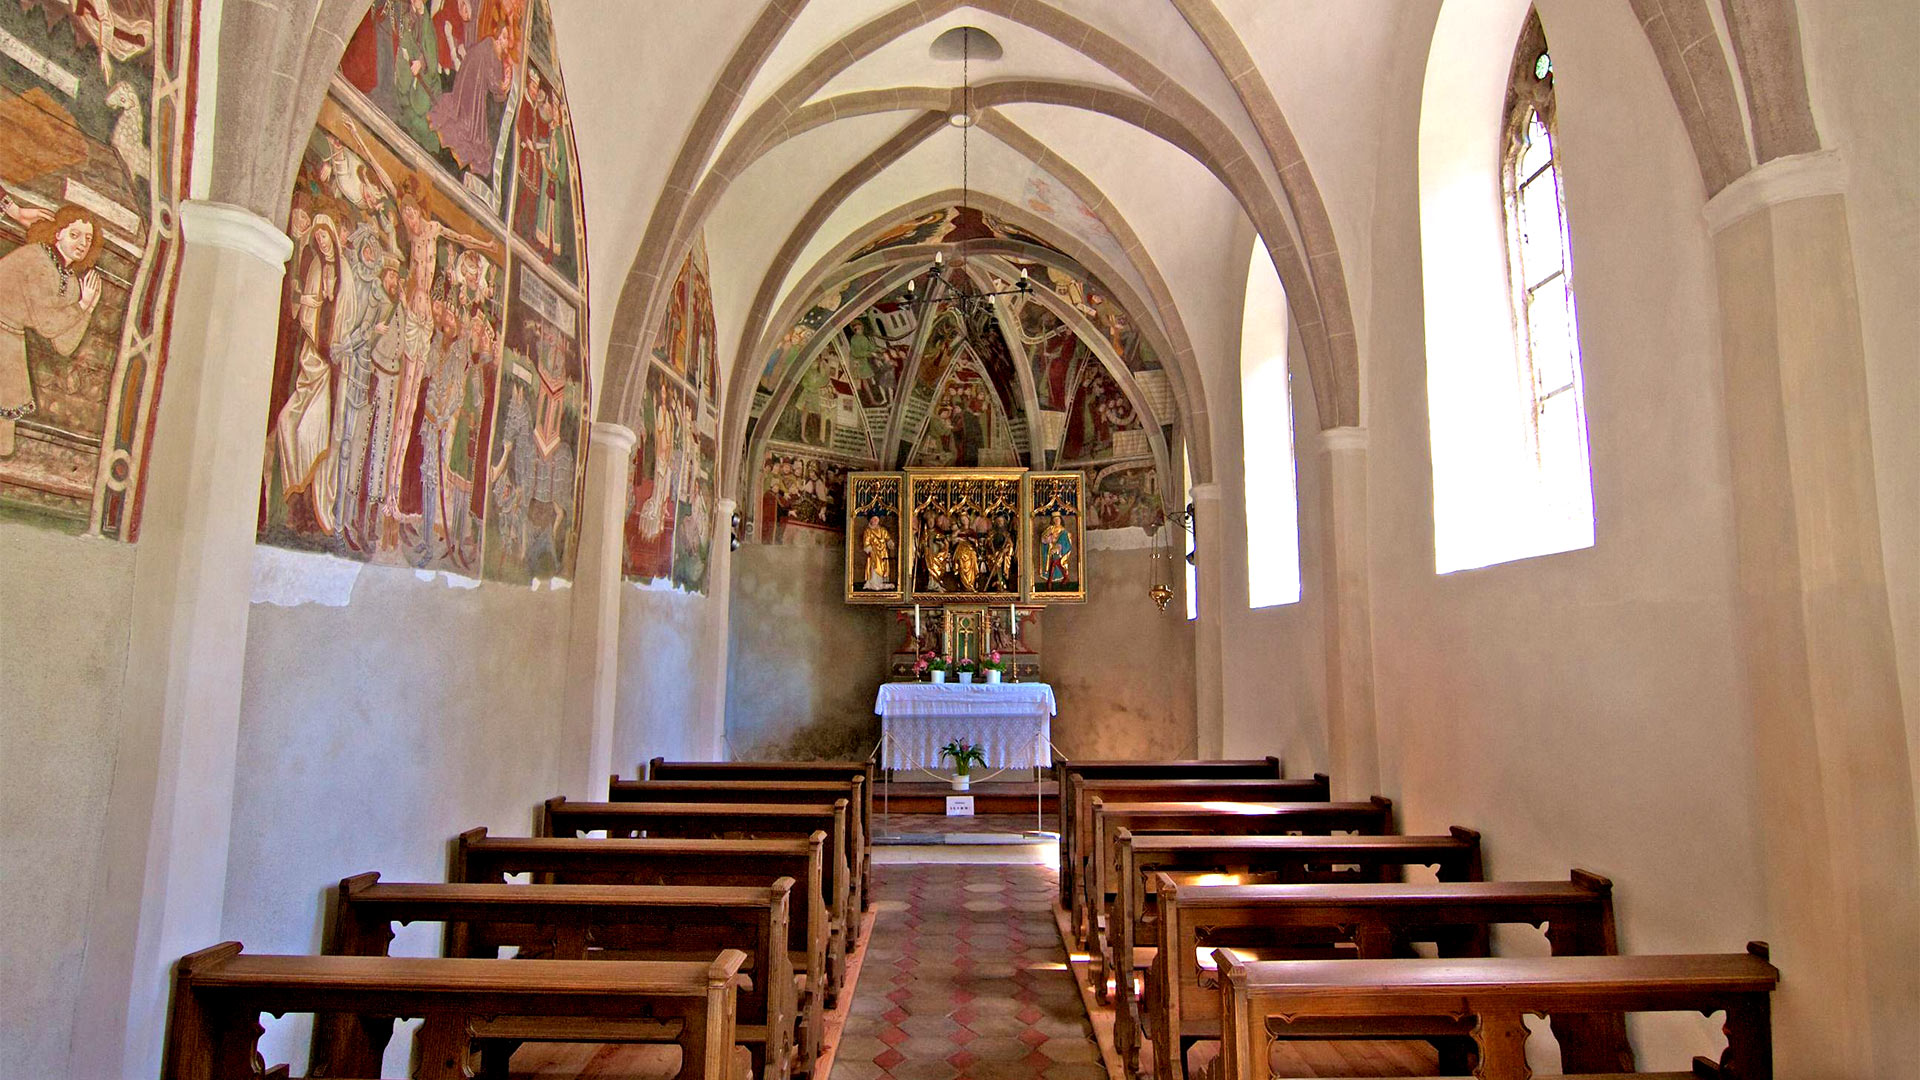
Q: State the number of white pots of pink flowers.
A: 3